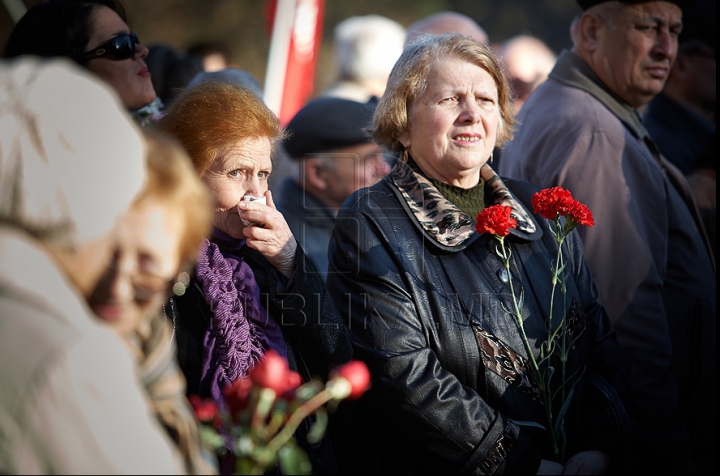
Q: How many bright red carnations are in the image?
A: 3